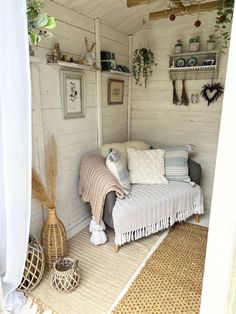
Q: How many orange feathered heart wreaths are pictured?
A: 0